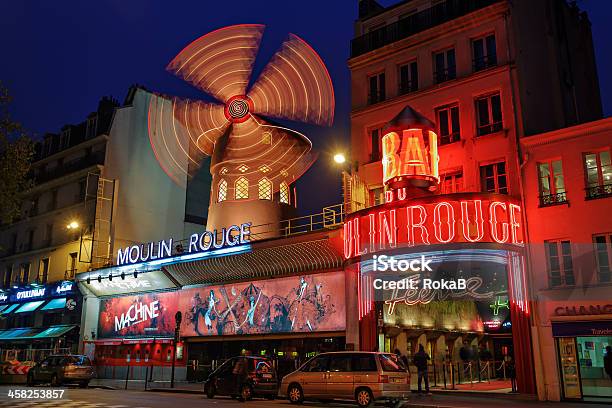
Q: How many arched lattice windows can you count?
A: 4